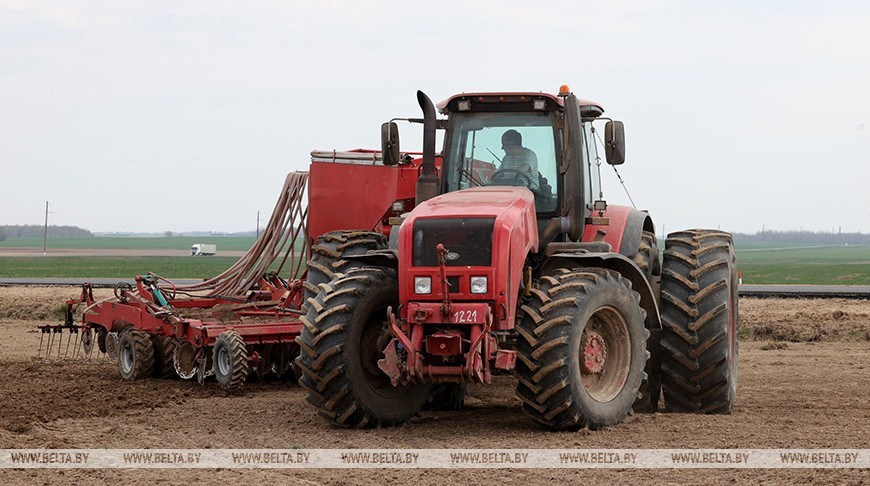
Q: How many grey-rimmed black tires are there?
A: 2